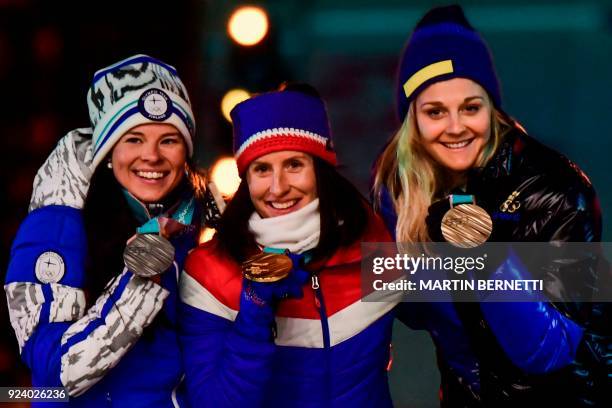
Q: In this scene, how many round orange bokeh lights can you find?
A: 4